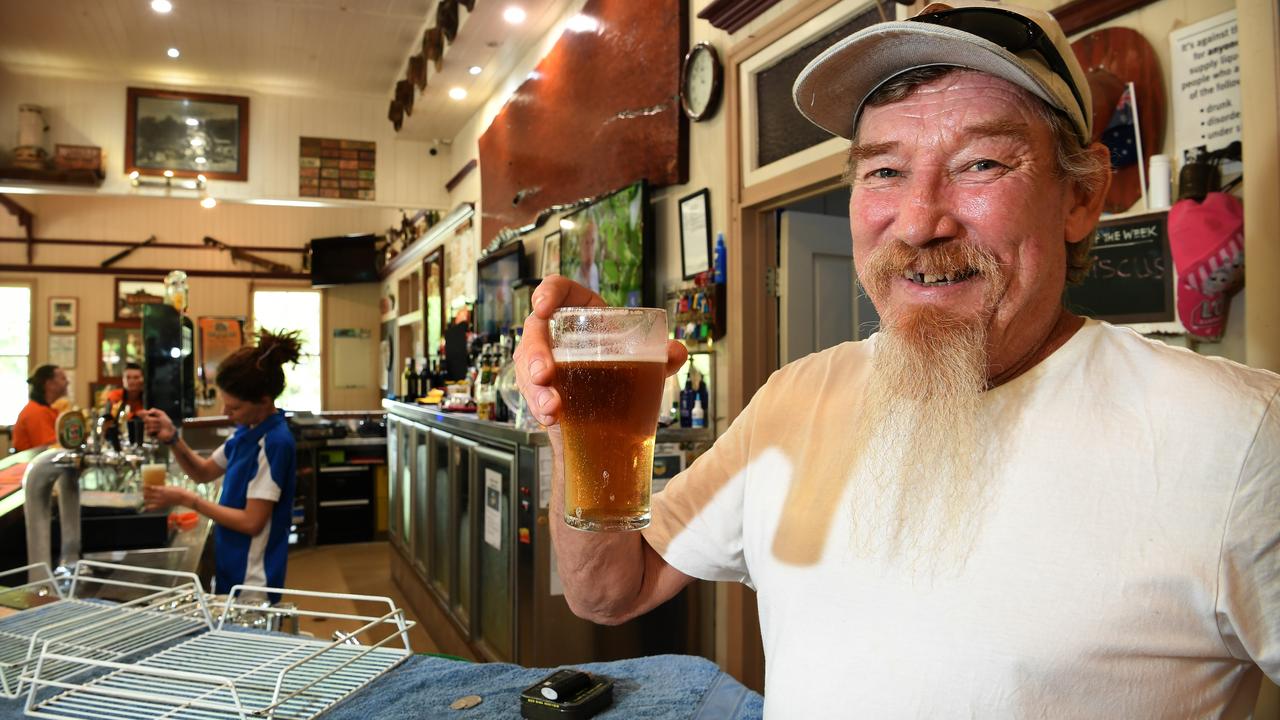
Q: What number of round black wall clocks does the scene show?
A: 1